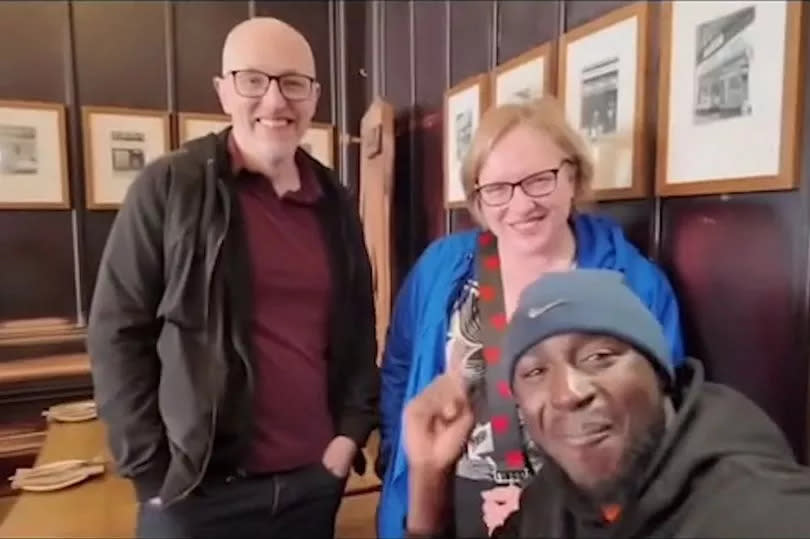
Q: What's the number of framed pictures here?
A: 8